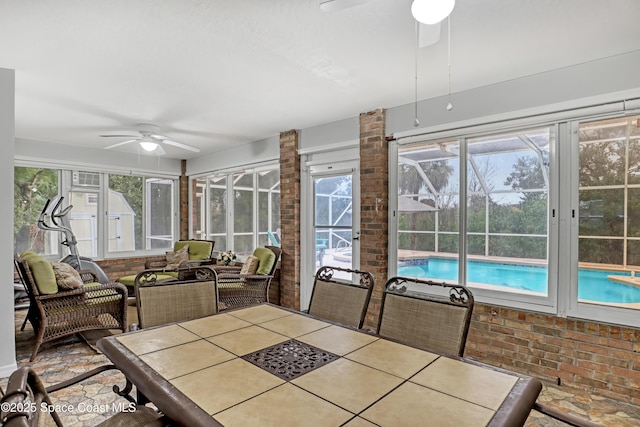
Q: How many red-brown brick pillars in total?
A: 3